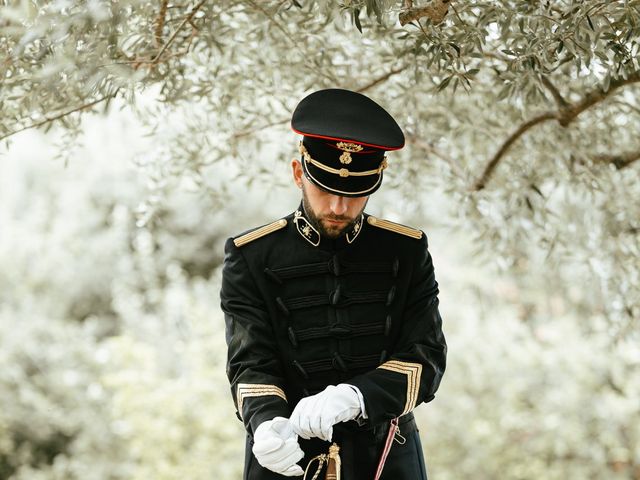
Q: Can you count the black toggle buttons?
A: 12